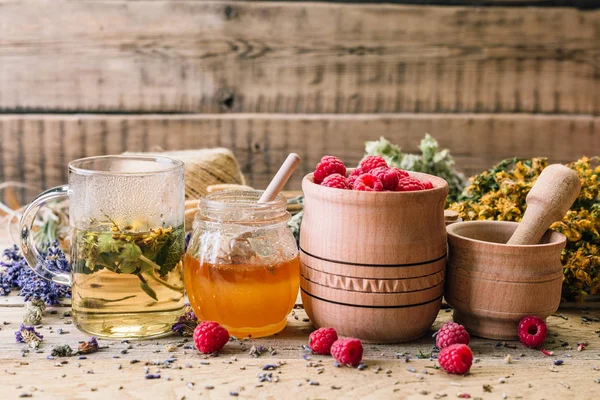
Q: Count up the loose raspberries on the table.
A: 6